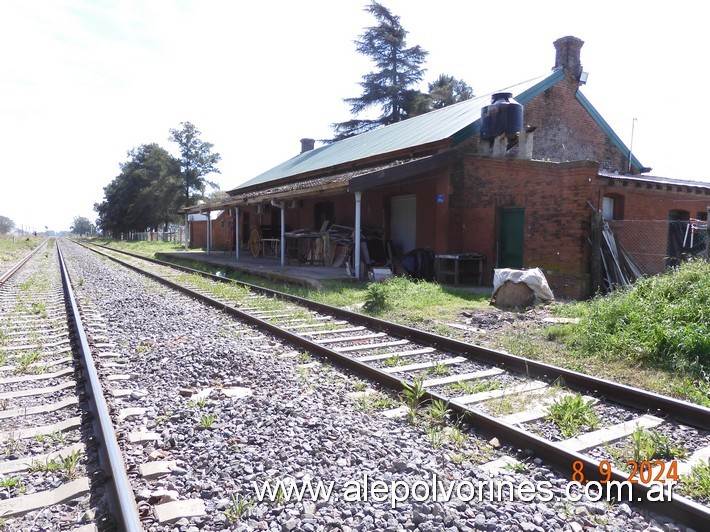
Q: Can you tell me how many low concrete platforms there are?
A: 1